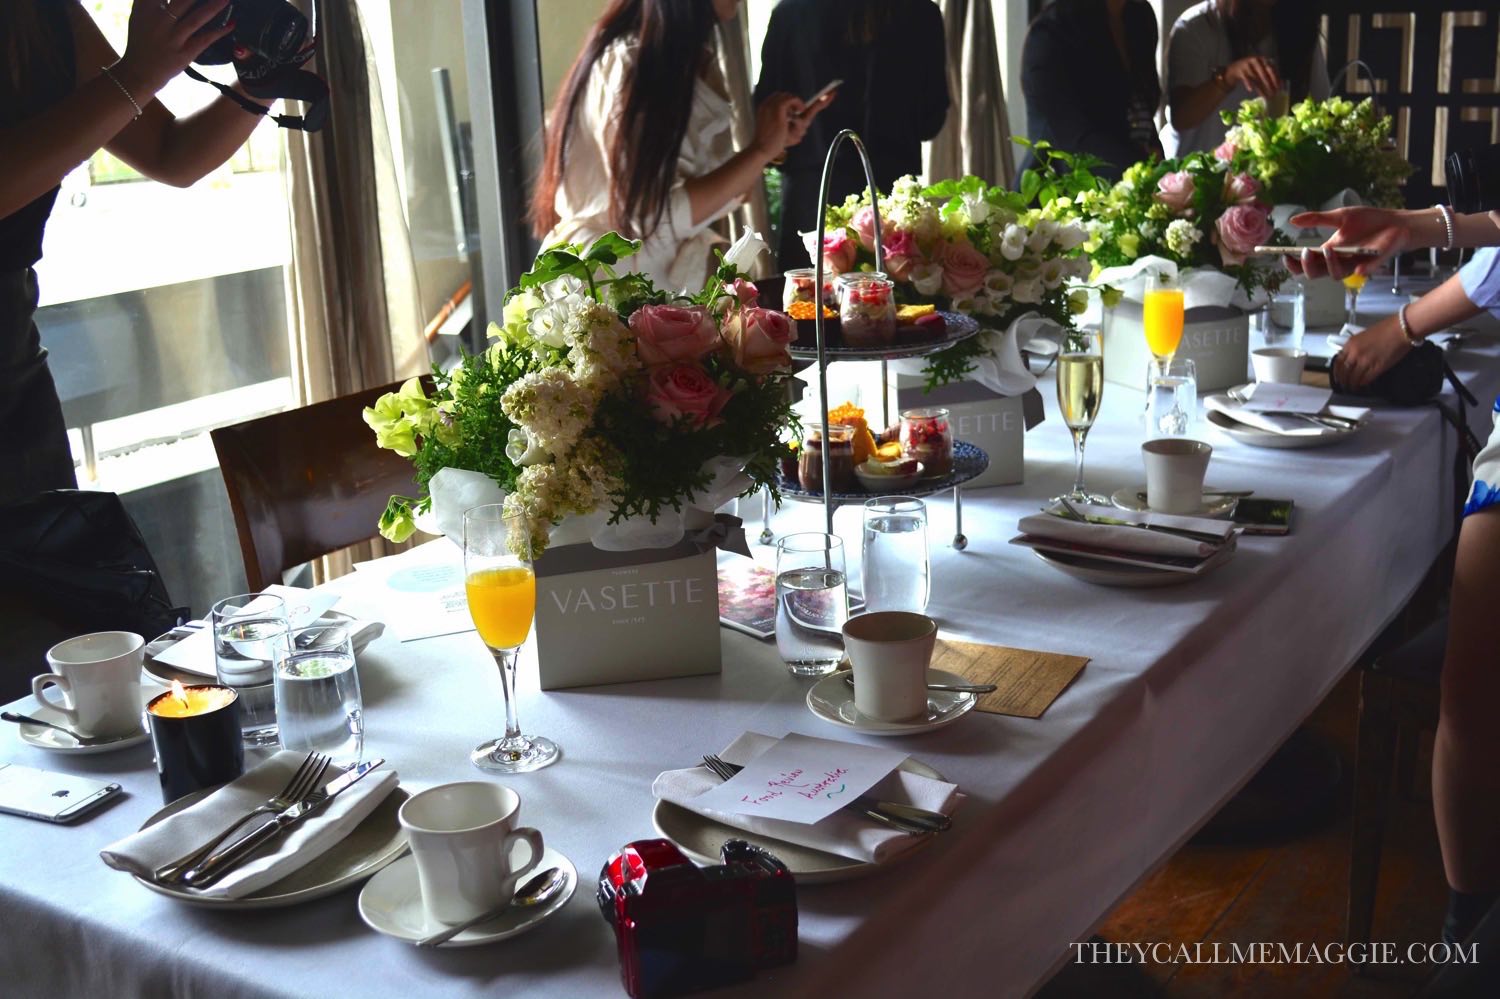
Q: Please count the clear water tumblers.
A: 6